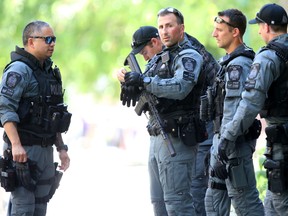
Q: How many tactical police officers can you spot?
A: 5